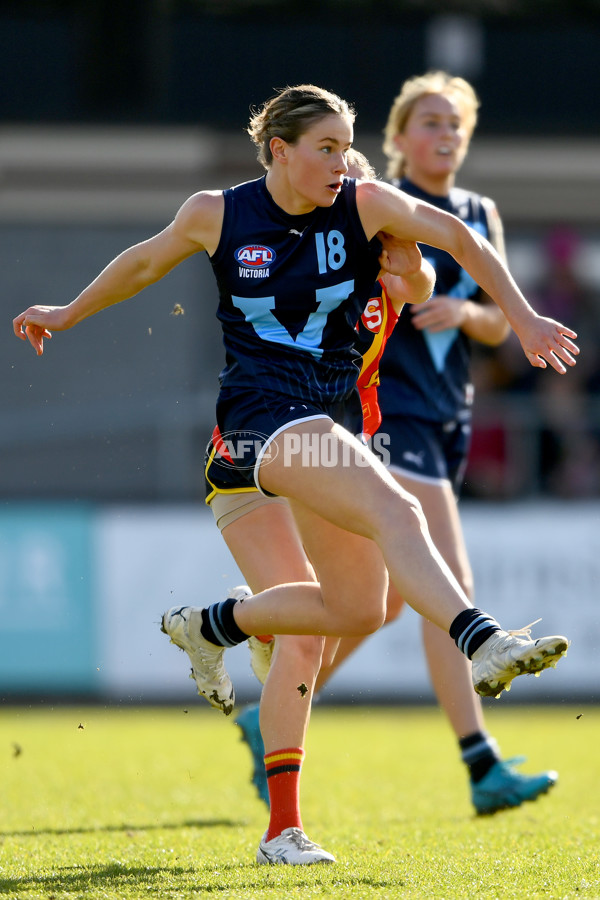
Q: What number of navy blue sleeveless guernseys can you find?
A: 2